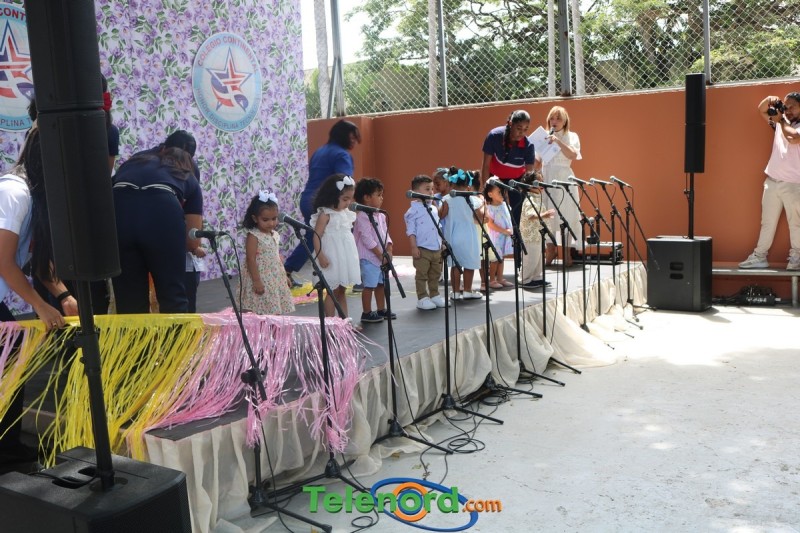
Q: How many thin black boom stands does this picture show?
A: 12